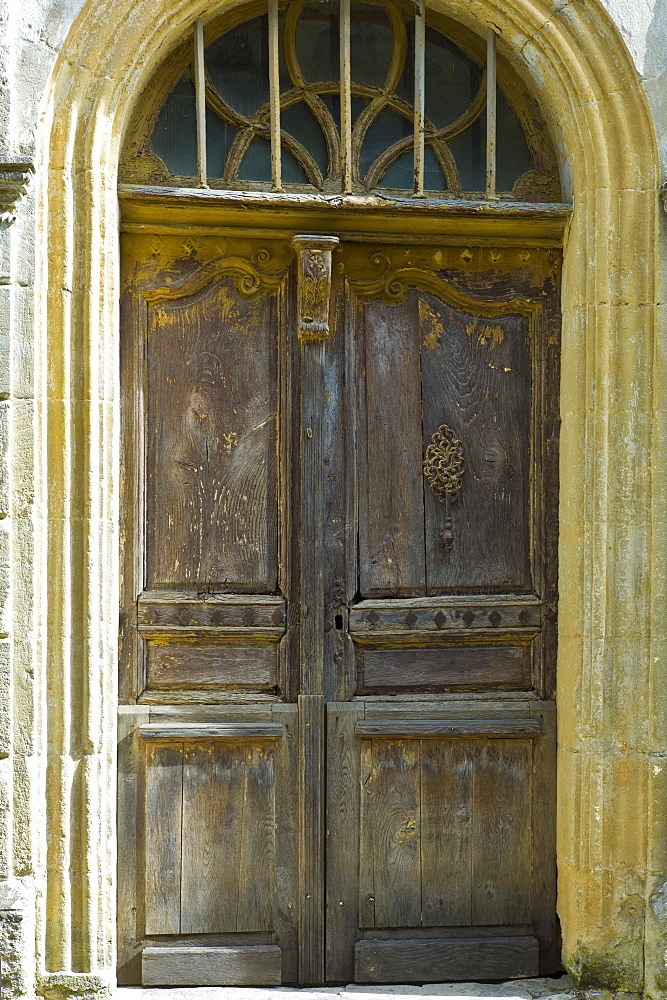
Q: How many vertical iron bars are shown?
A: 5